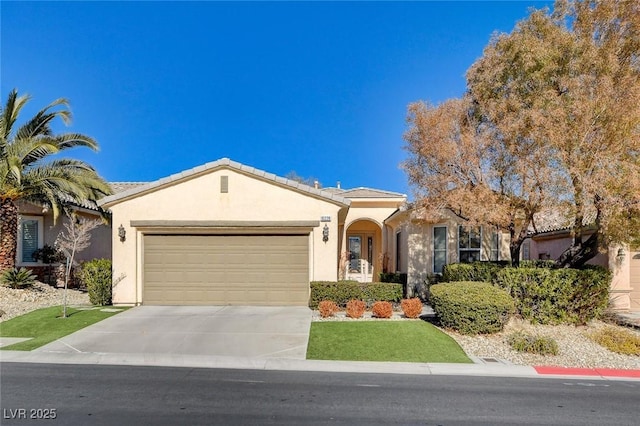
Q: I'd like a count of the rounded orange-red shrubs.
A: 4